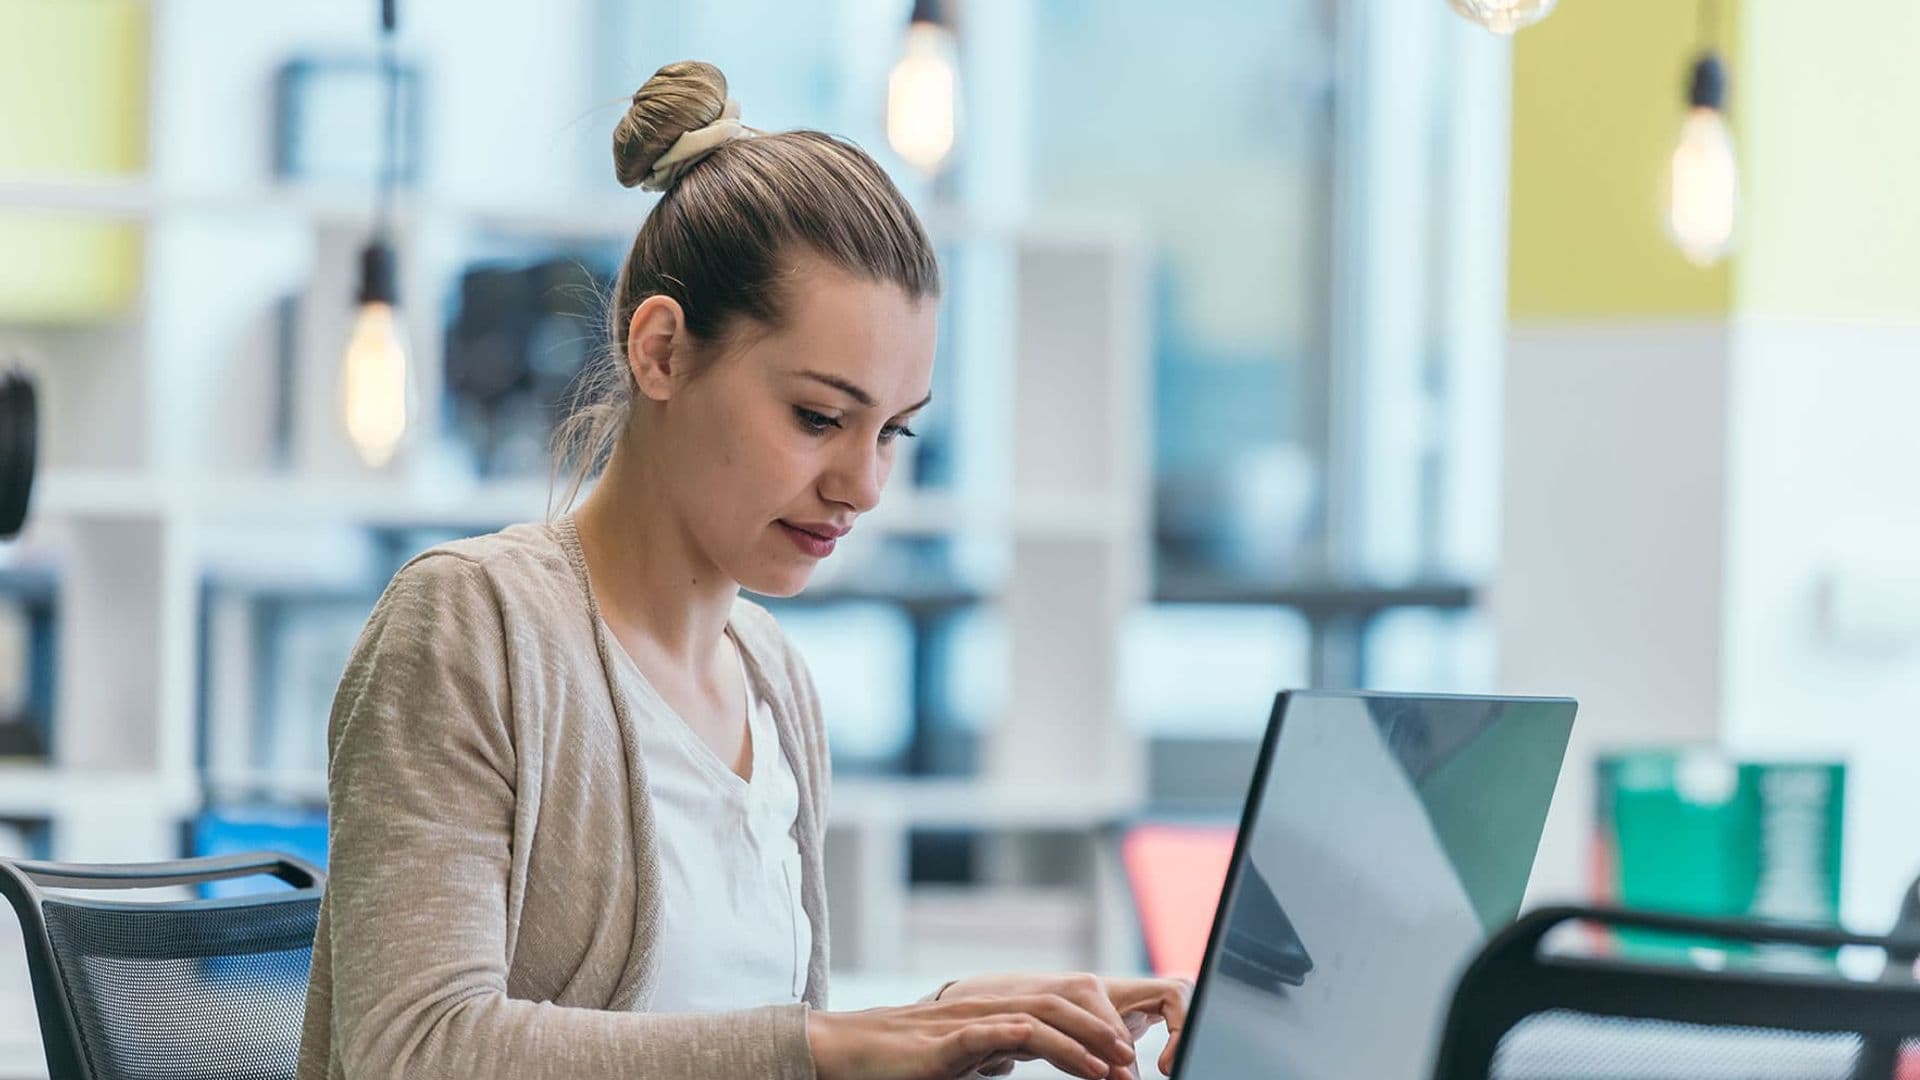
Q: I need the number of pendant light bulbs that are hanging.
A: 4